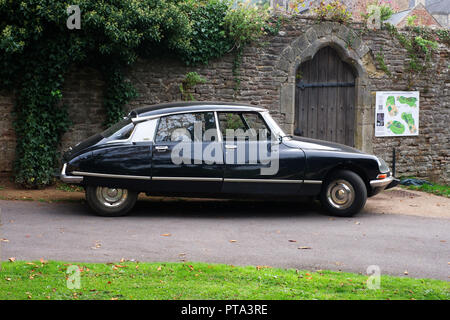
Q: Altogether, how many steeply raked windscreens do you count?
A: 1